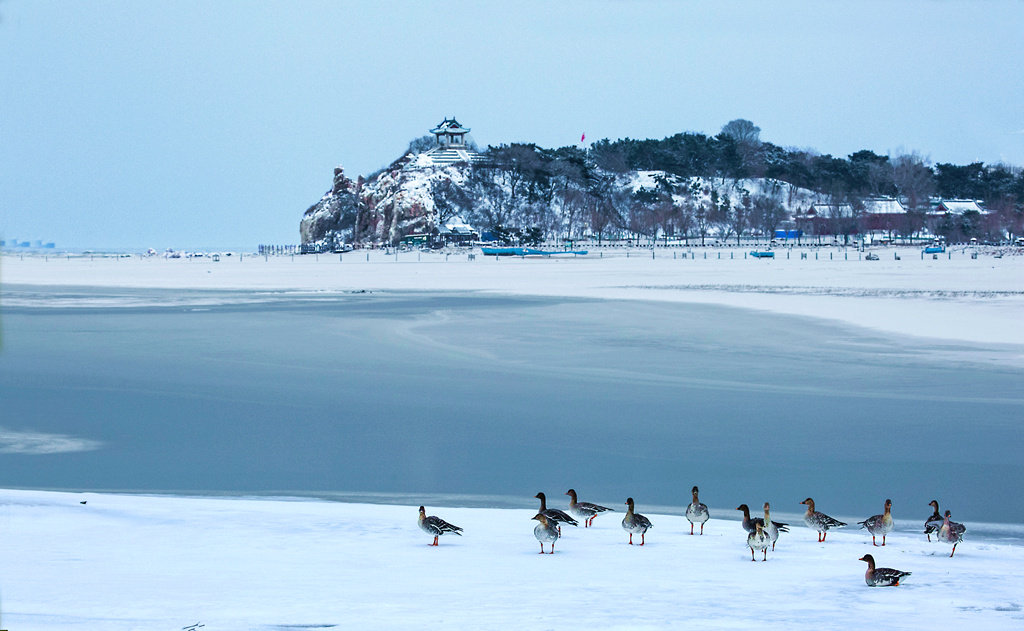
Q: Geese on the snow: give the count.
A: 14